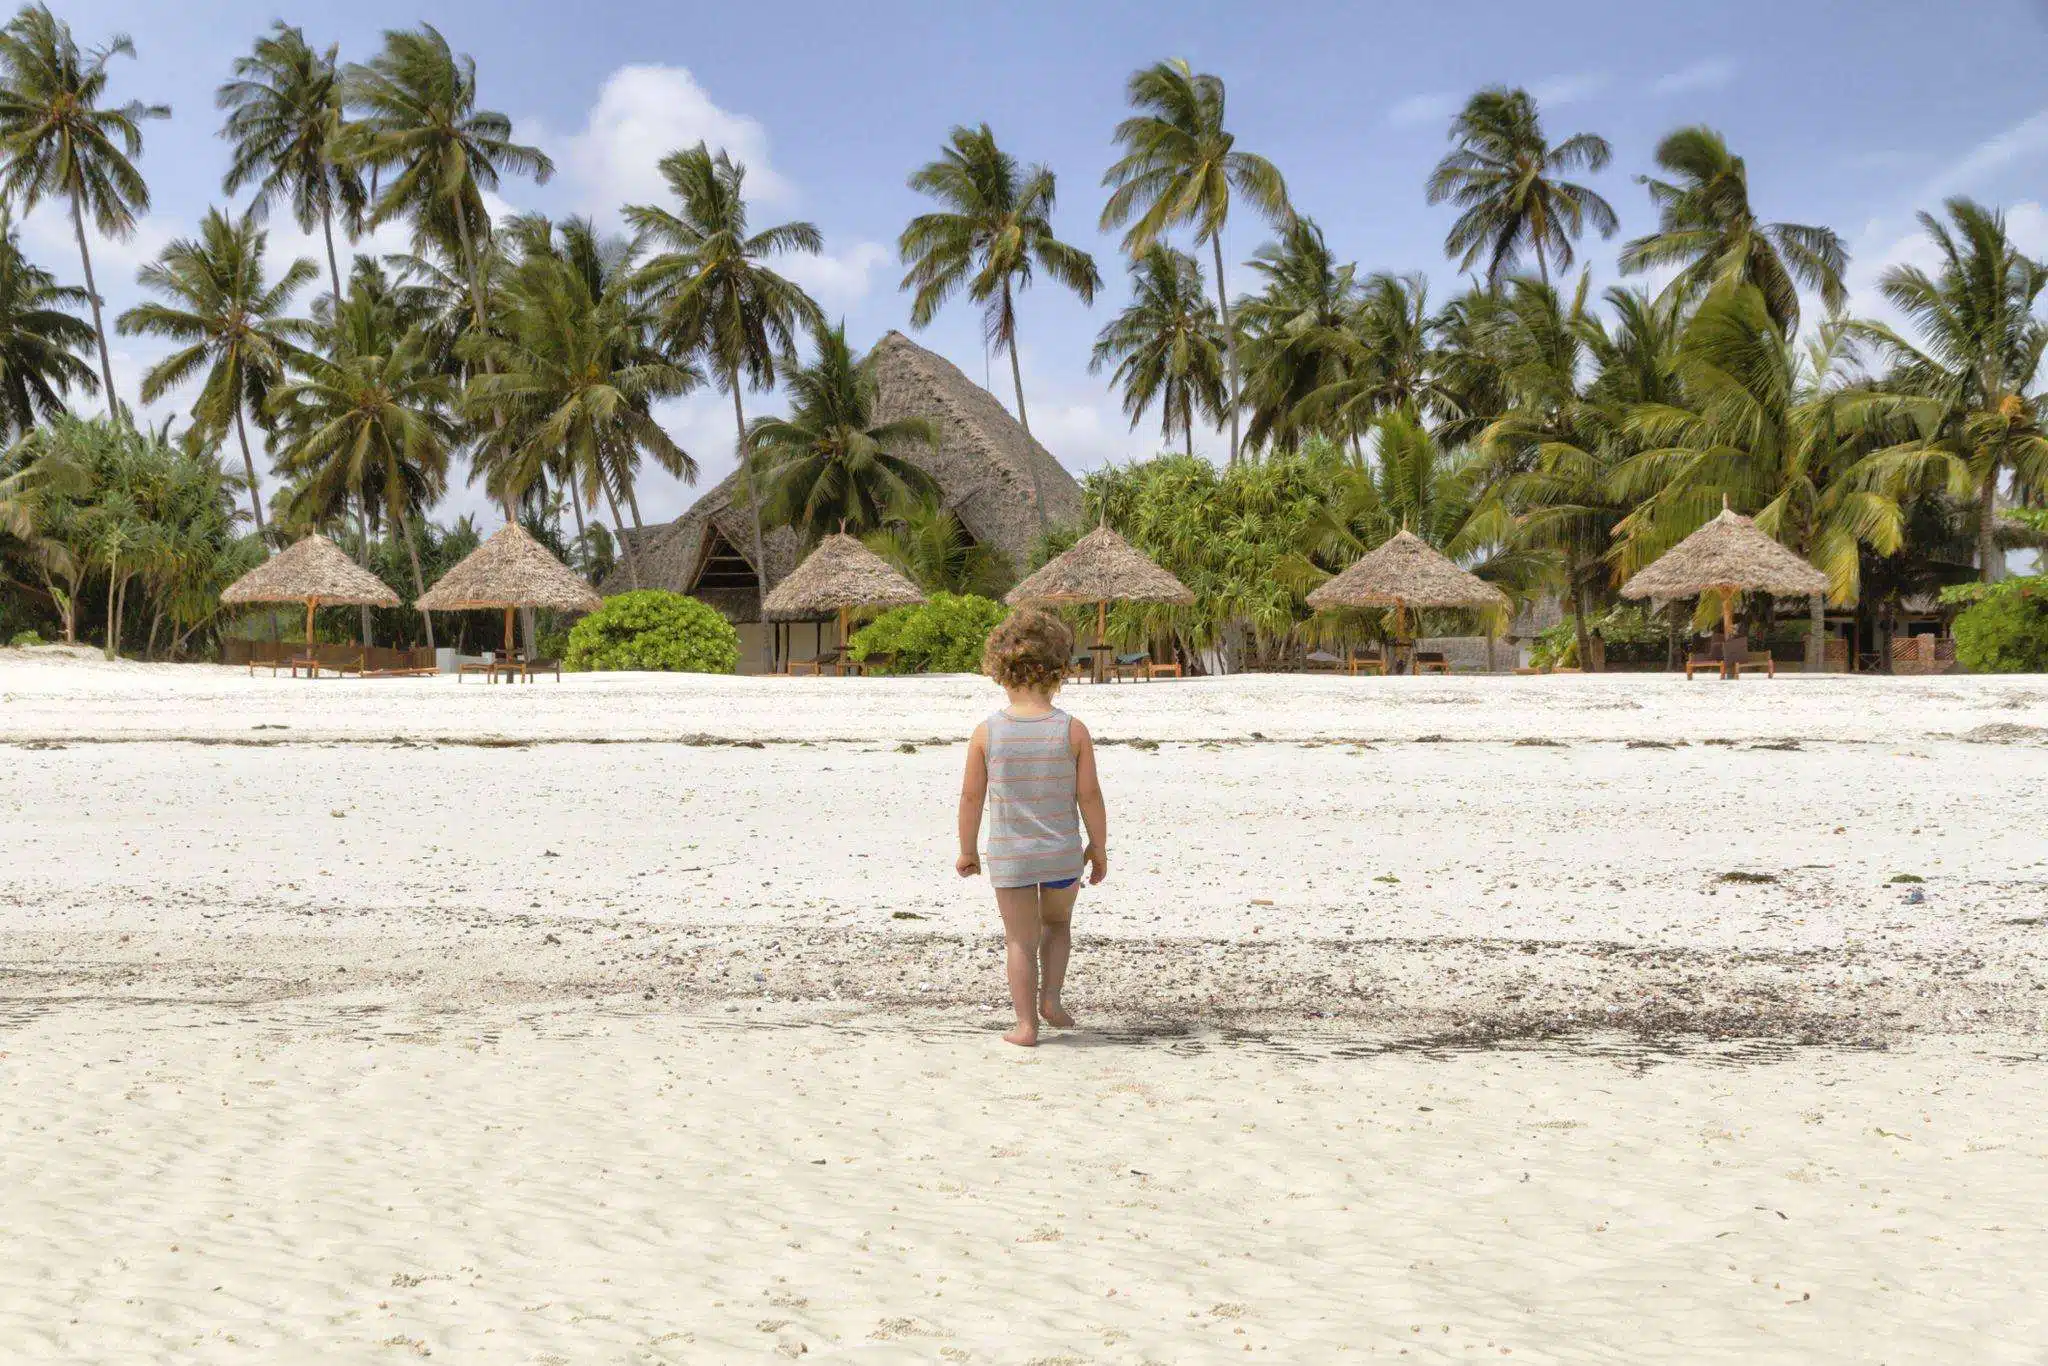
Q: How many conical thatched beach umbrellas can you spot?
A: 6